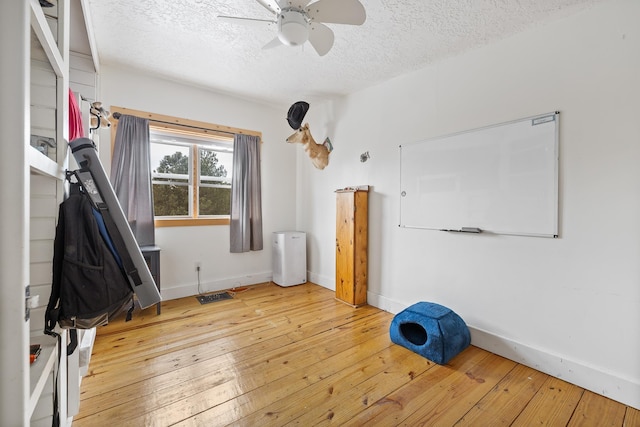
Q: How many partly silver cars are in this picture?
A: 0